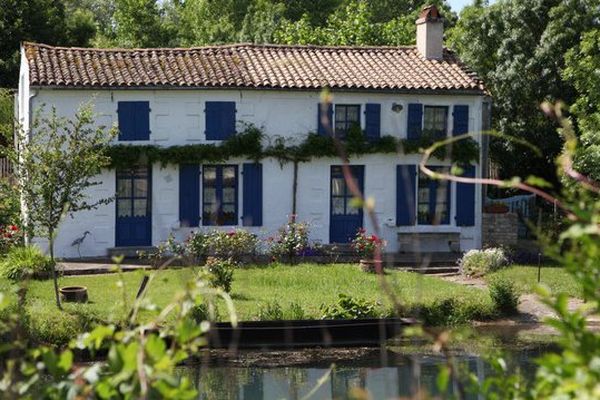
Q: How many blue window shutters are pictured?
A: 12